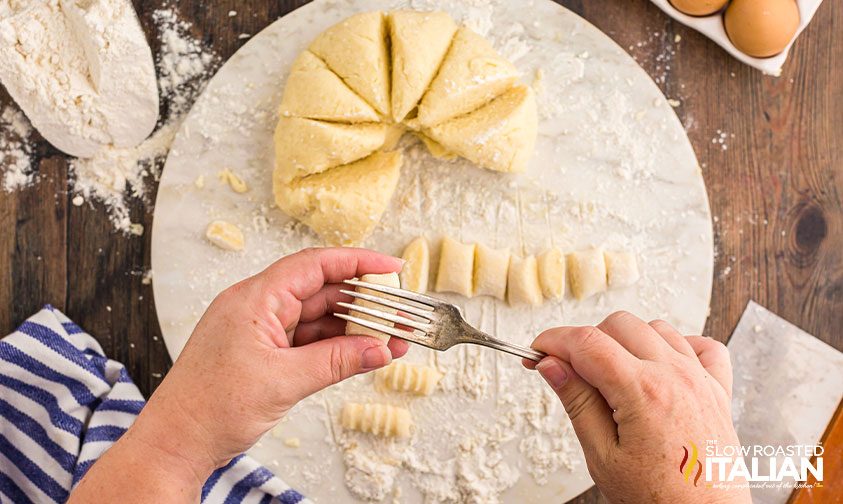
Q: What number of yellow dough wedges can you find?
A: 7